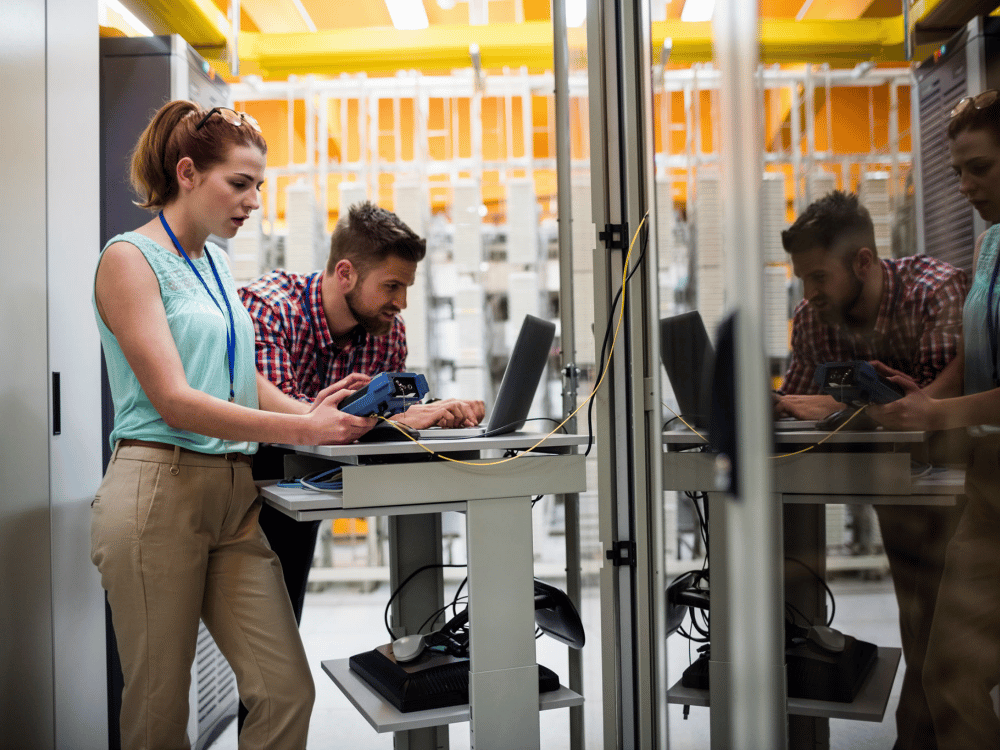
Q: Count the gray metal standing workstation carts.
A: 1